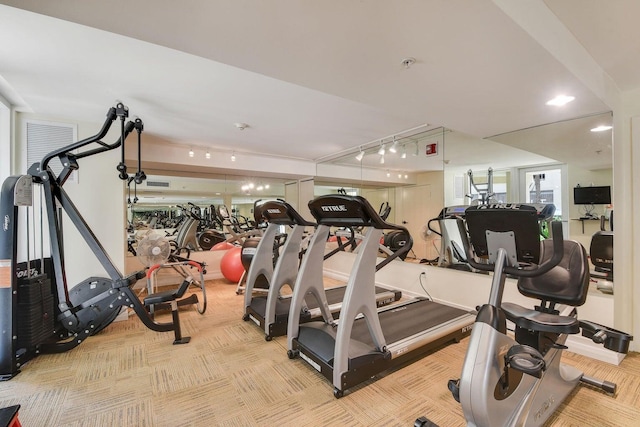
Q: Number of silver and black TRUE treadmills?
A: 2